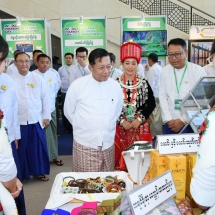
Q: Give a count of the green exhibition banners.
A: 3